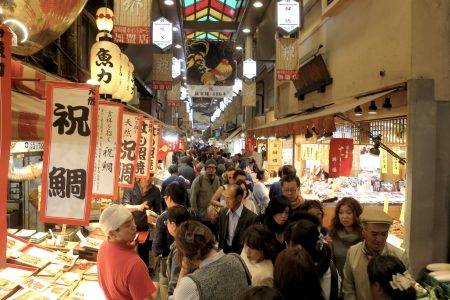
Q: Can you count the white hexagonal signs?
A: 4